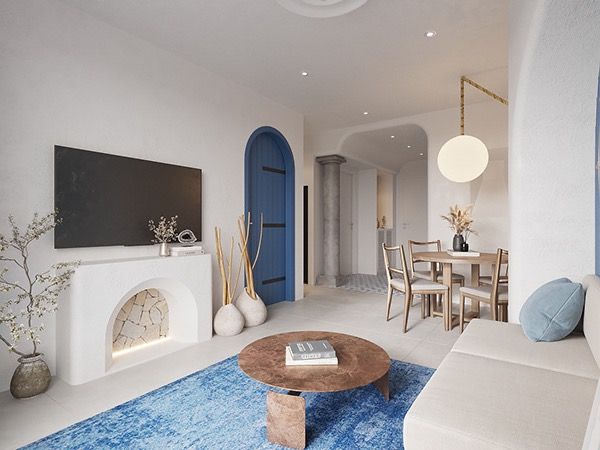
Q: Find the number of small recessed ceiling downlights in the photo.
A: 6